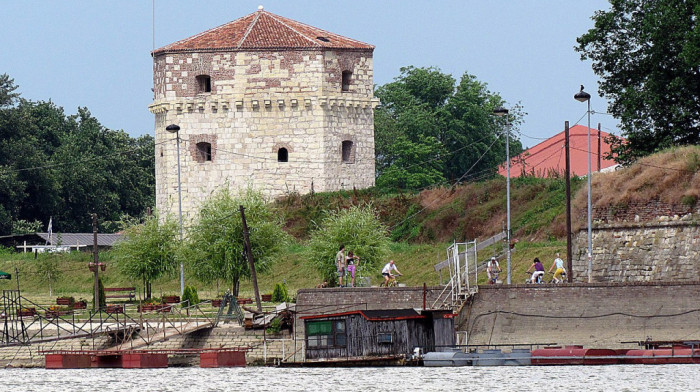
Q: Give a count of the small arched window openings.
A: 5